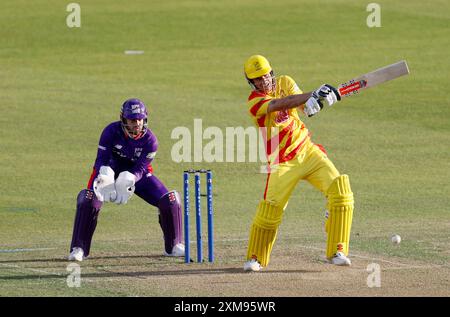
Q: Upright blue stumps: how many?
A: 3